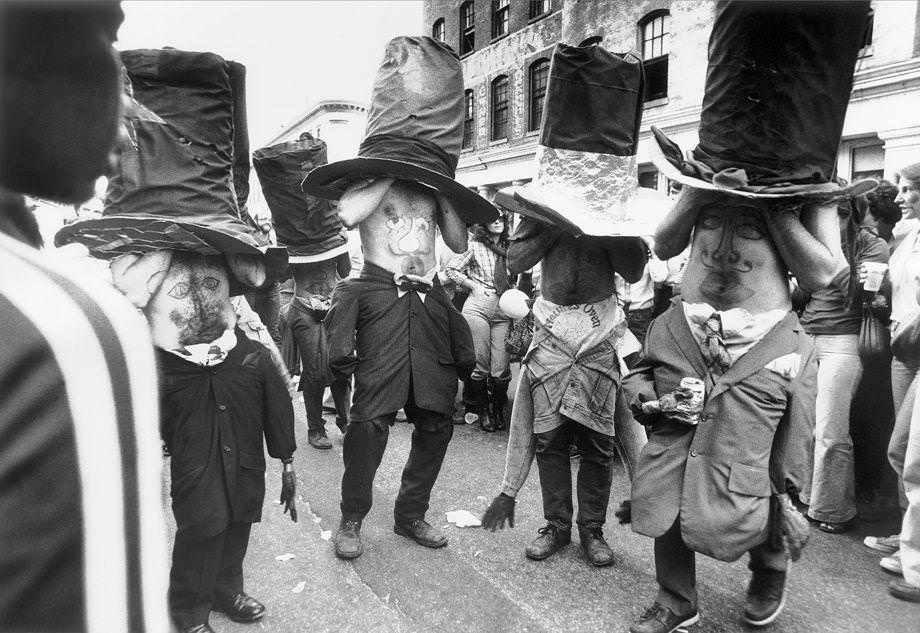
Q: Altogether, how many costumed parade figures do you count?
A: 5